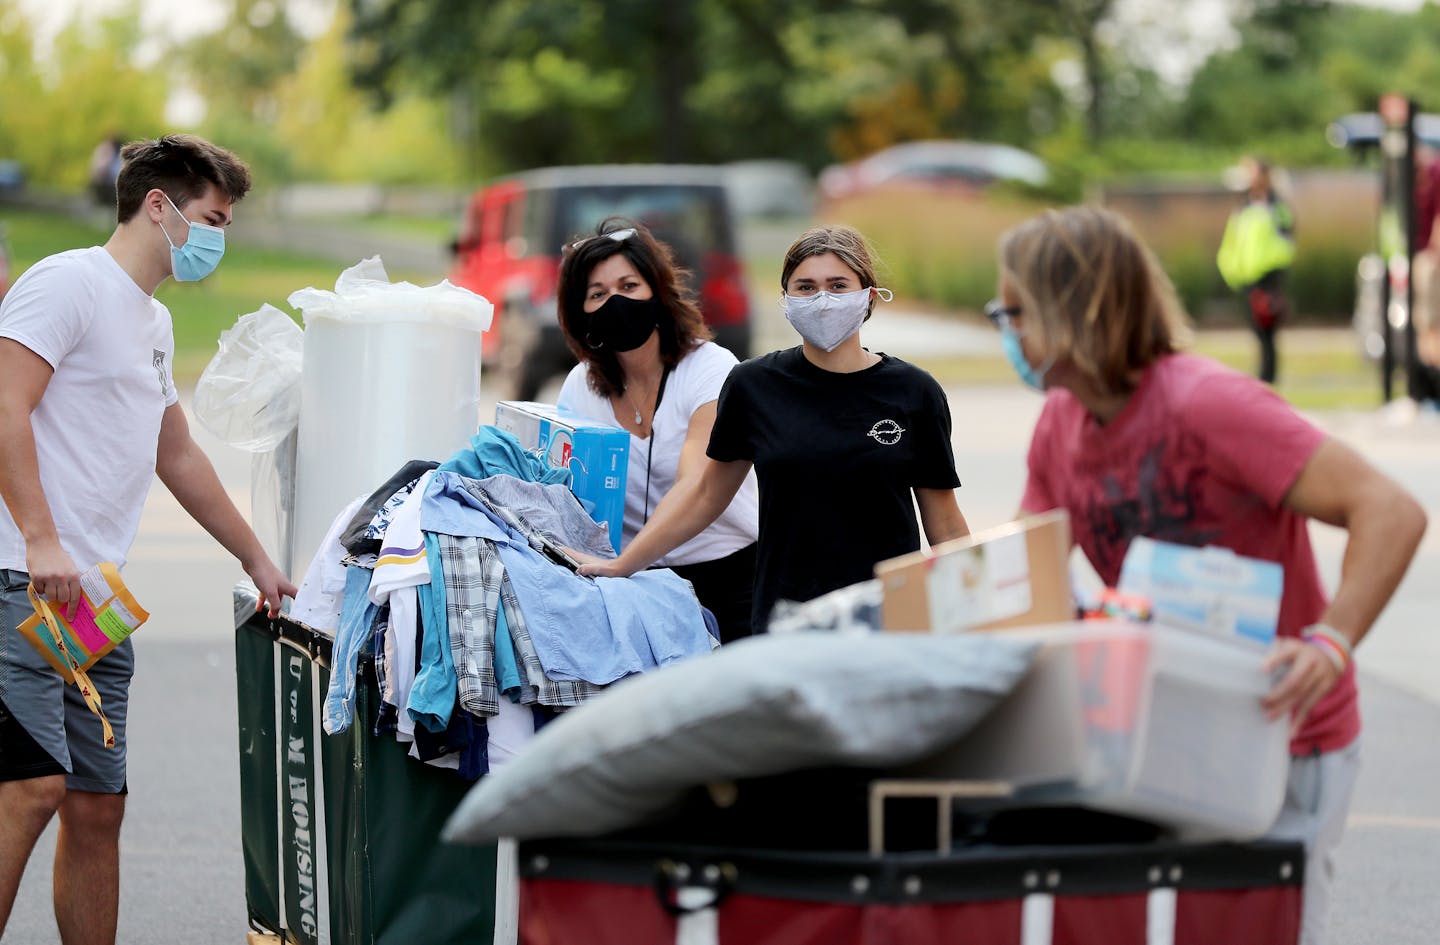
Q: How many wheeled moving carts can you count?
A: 2